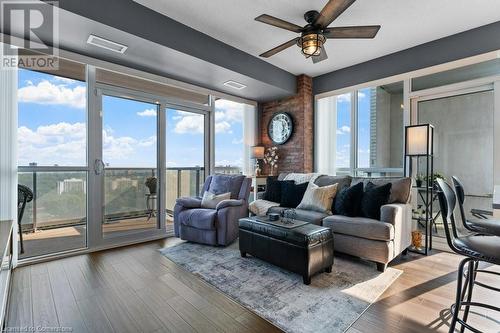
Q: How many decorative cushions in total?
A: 6